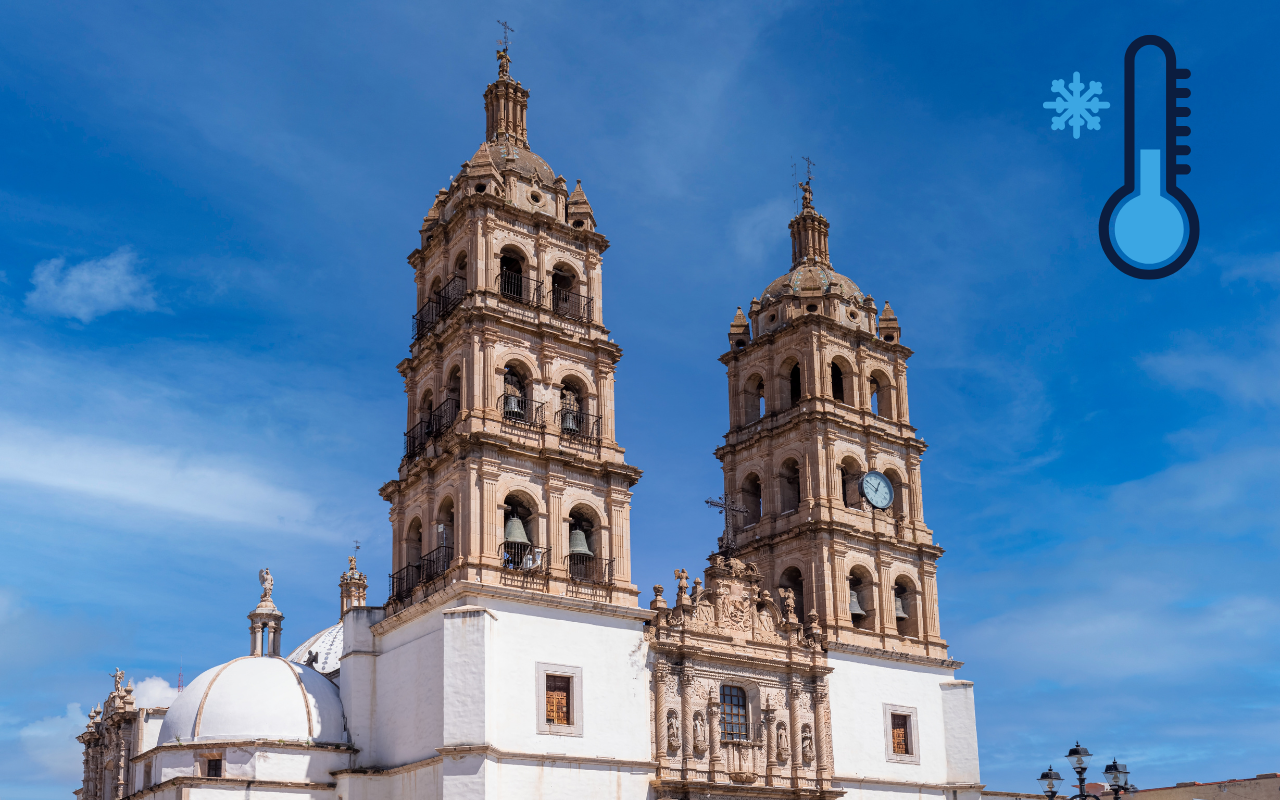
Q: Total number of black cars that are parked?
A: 0